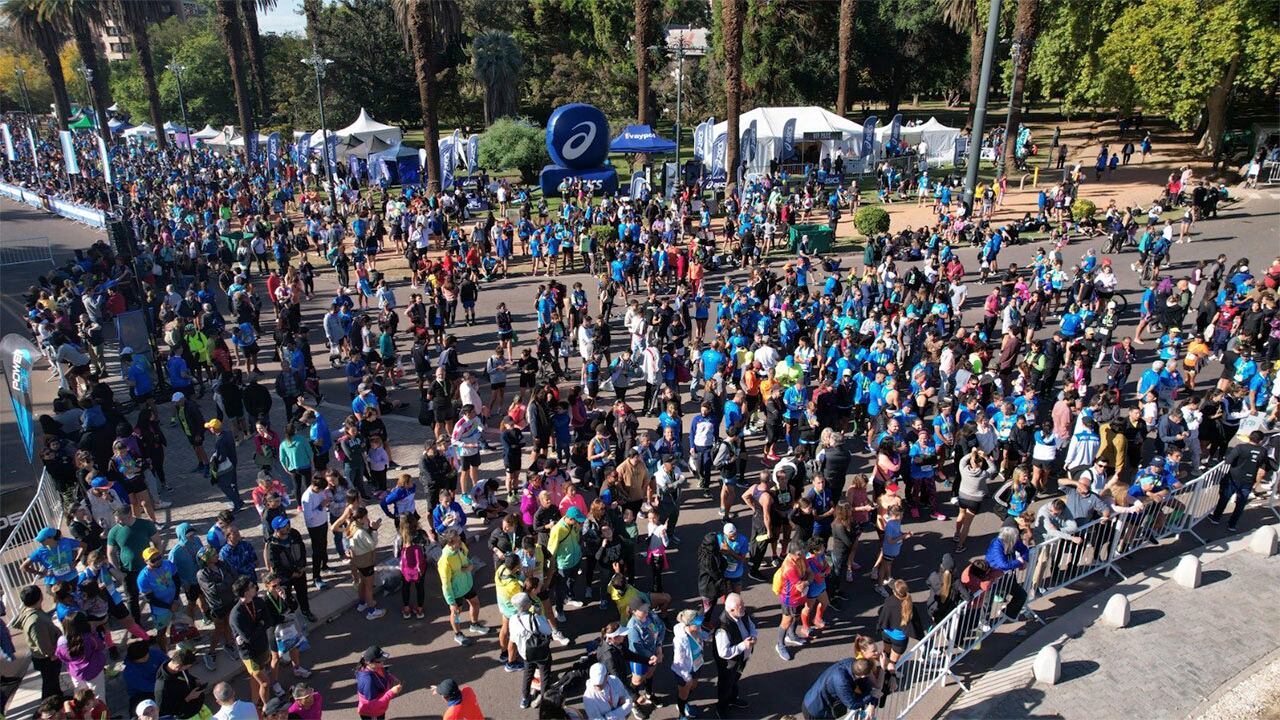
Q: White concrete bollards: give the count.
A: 4